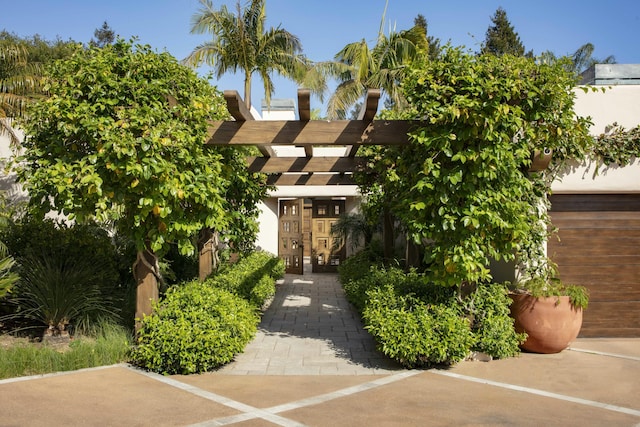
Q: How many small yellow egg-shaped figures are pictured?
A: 0